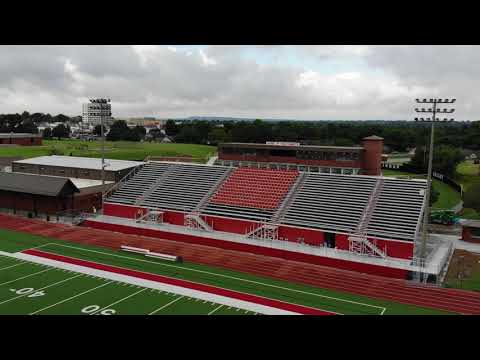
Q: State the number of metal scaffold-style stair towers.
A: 4